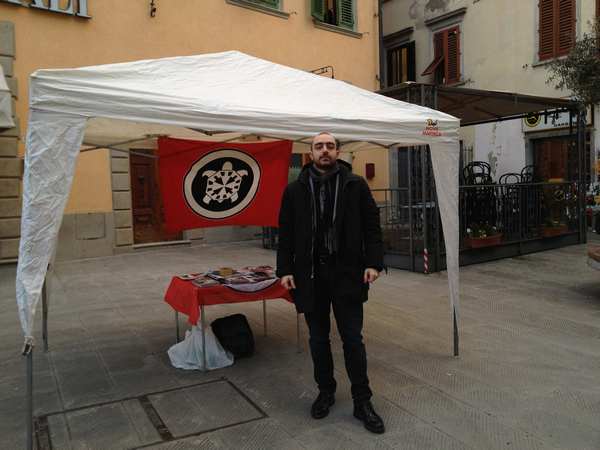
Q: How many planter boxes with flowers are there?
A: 2